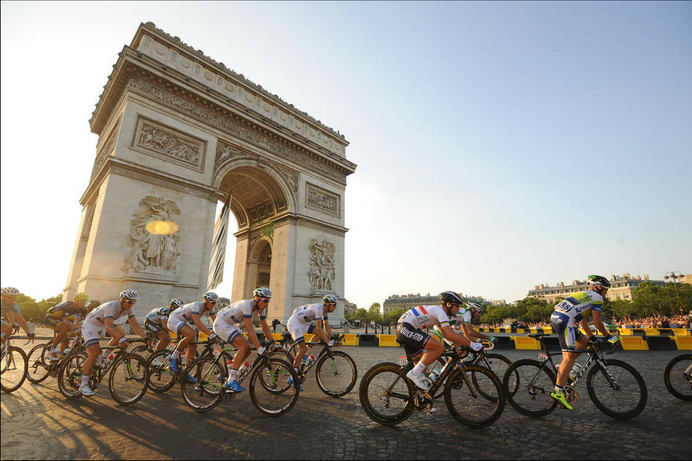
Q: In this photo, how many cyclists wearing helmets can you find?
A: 11